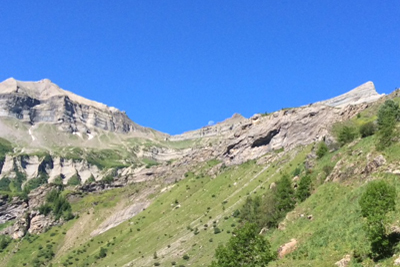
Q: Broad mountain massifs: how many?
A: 2